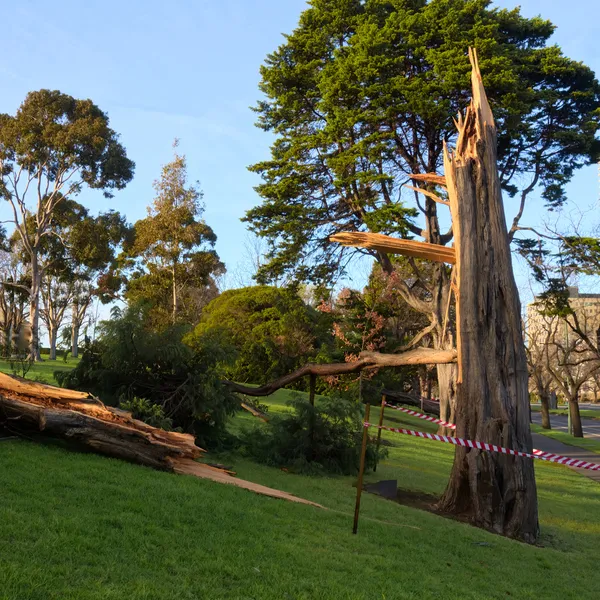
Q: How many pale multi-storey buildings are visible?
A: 1